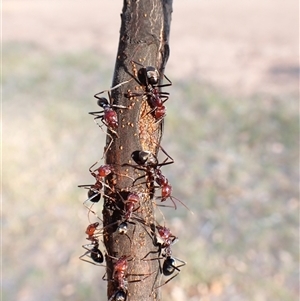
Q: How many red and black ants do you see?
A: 8